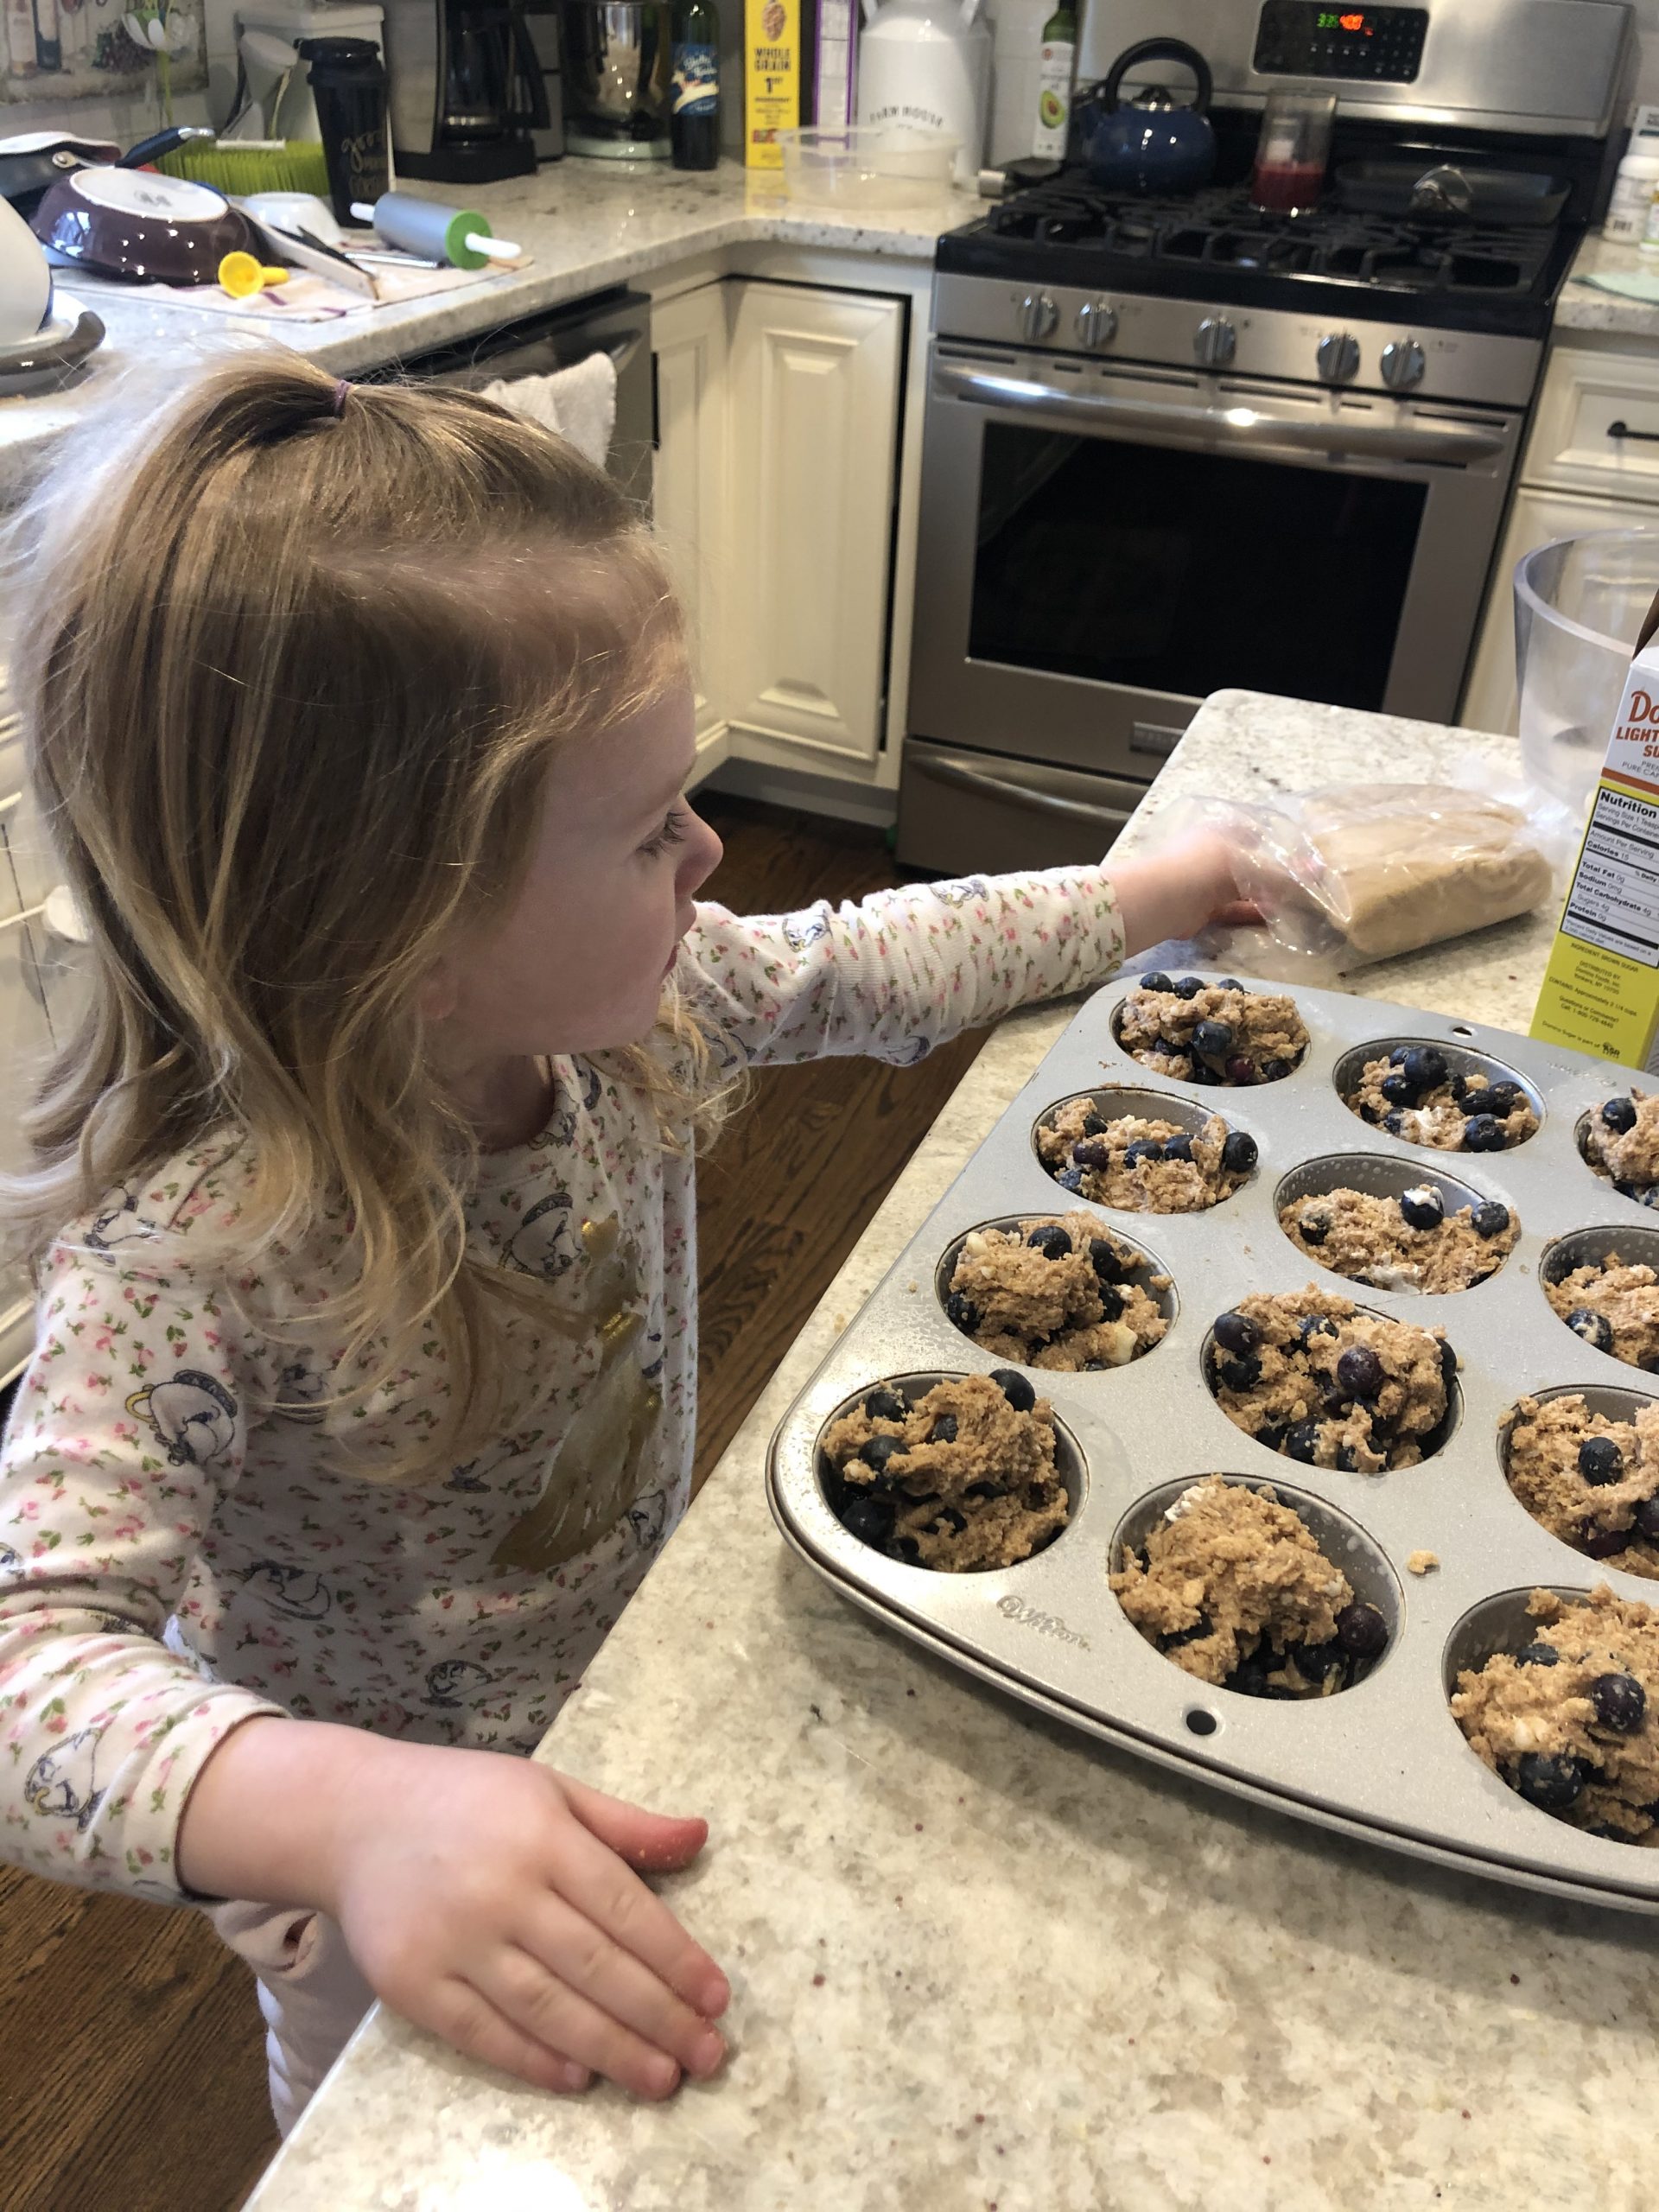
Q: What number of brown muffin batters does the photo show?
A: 12